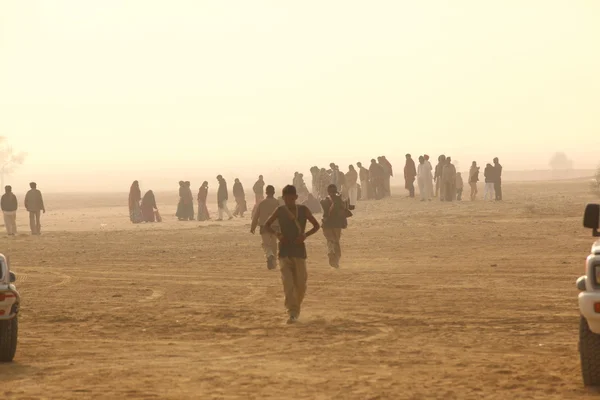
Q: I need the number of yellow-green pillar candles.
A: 0